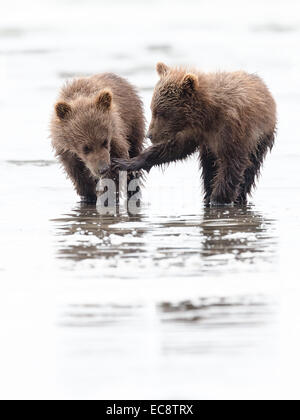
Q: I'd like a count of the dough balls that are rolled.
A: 0